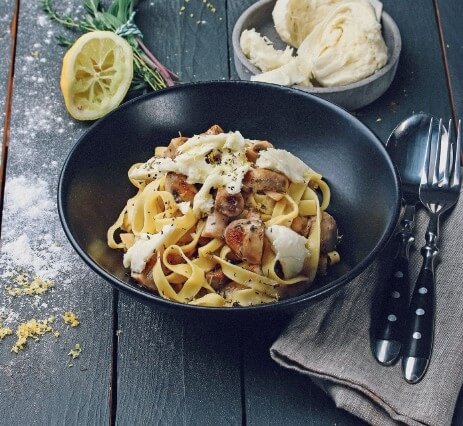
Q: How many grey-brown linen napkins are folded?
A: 1